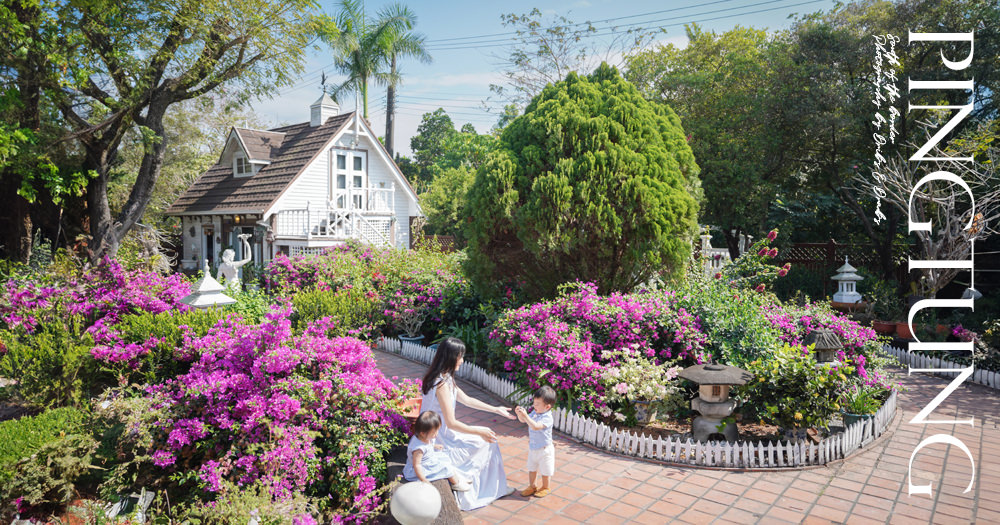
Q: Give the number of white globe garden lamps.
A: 1